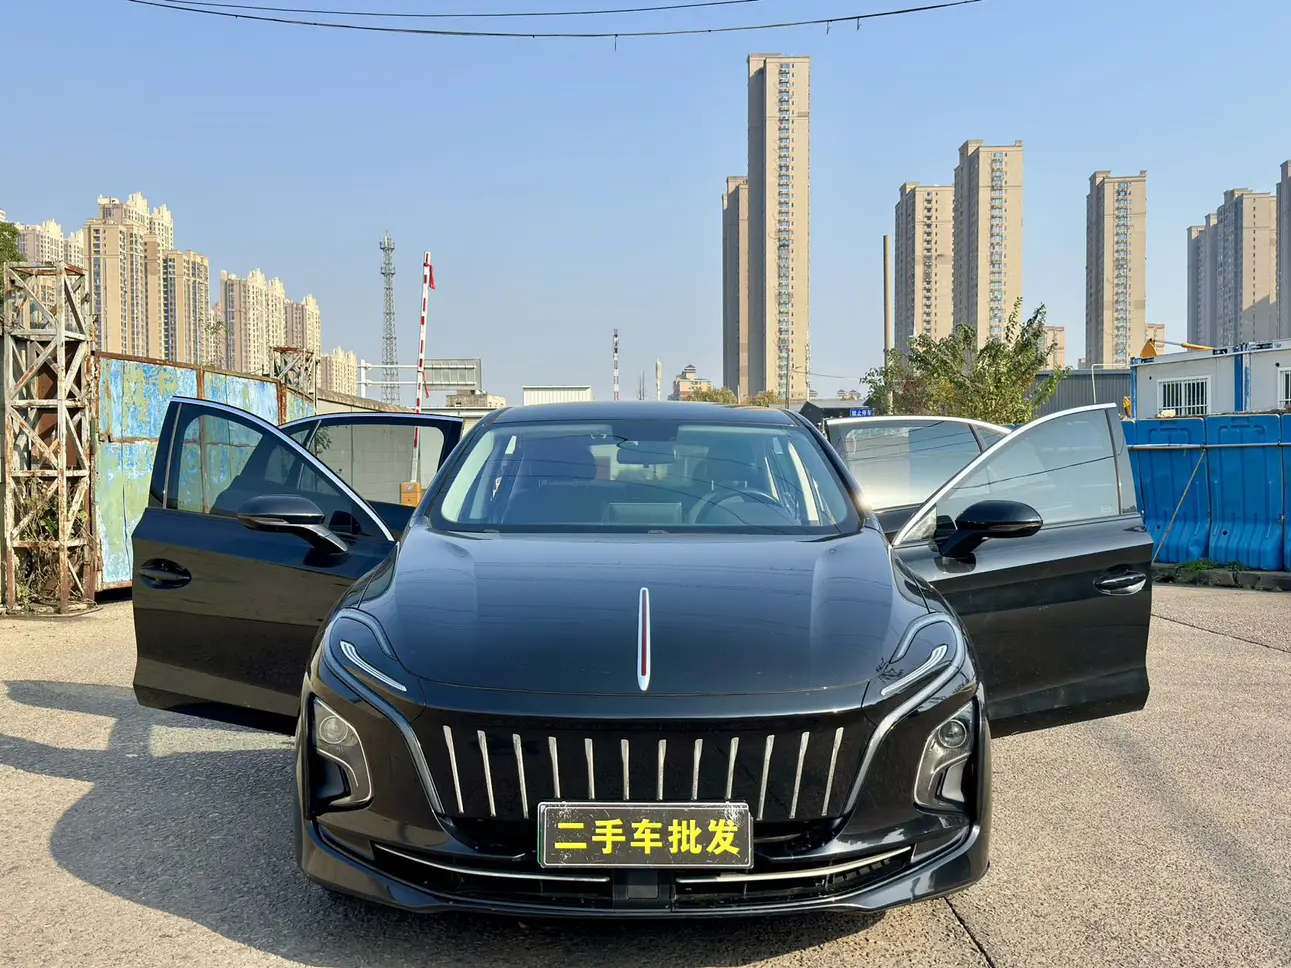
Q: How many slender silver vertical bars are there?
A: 12